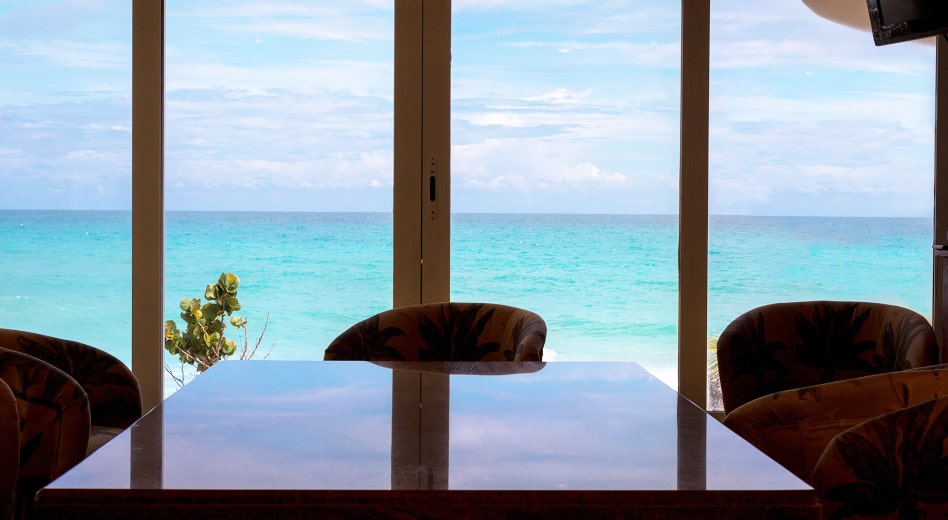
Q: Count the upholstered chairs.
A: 7